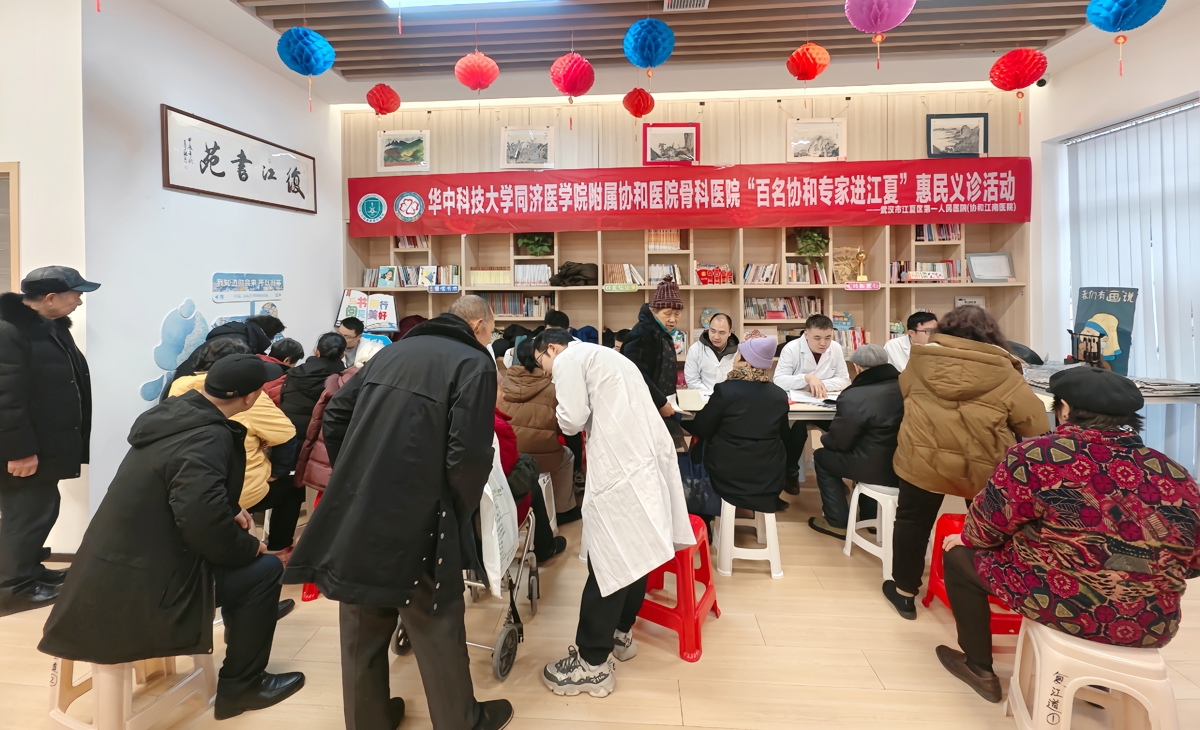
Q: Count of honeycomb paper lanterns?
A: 10